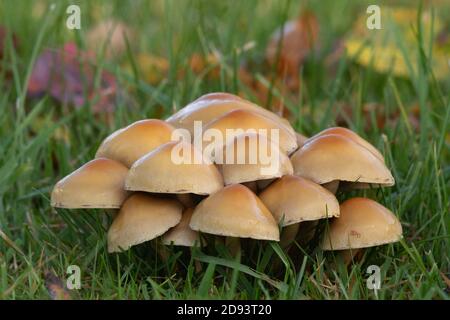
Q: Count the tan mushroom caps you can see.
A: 13